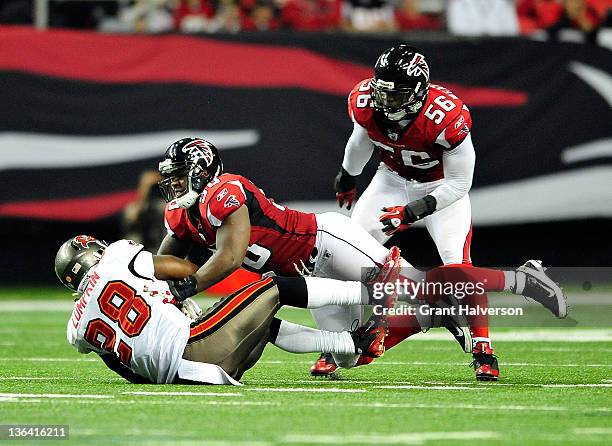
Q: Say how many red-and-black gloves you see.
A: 2